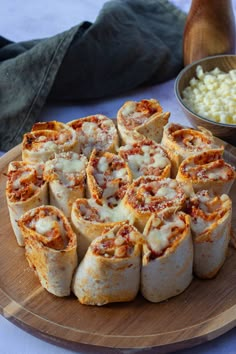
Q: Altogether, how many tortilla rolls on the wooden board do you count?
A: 15